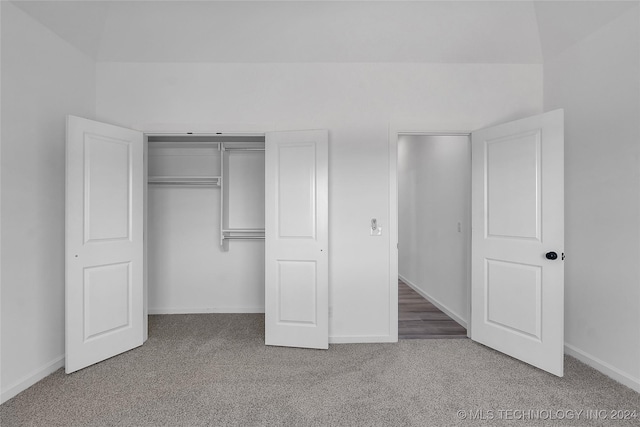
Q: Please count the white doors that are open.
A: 3